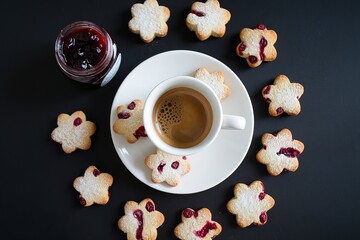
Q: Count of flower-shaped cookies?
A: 13